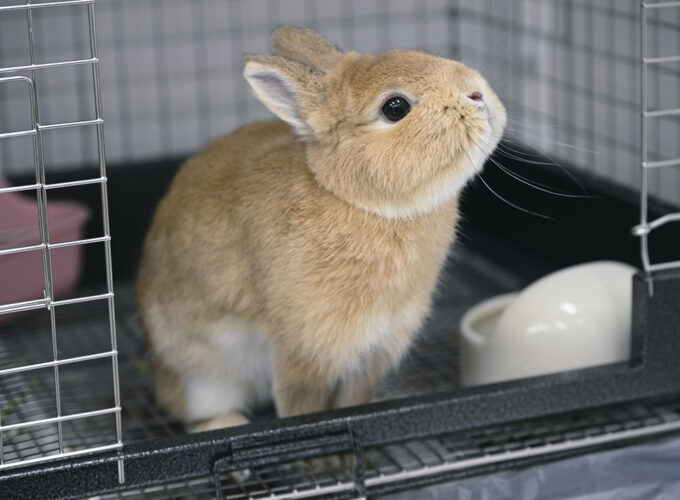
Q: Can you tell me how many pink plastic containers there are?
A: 1